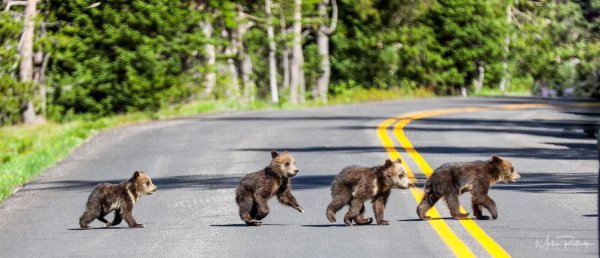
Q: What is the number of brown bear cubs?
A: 4